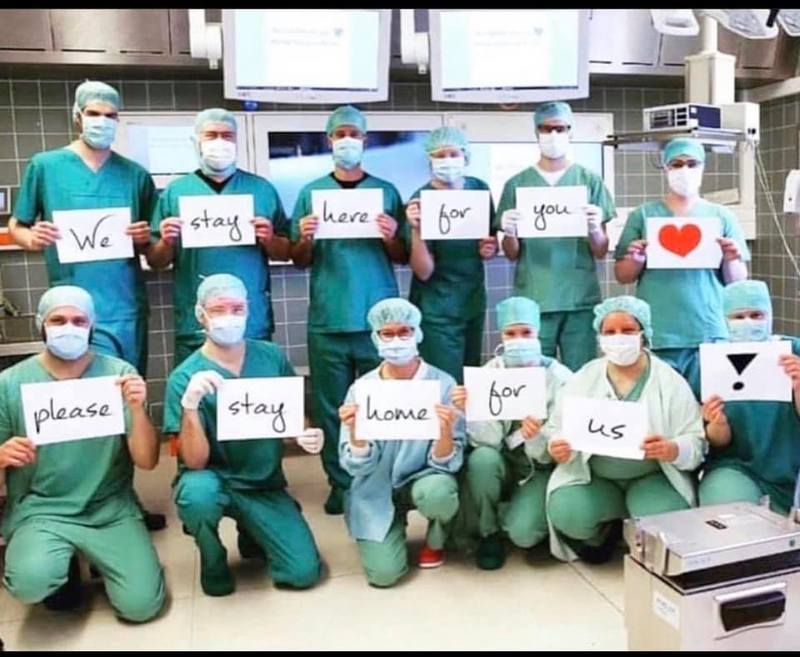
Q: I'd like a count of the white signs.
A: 12